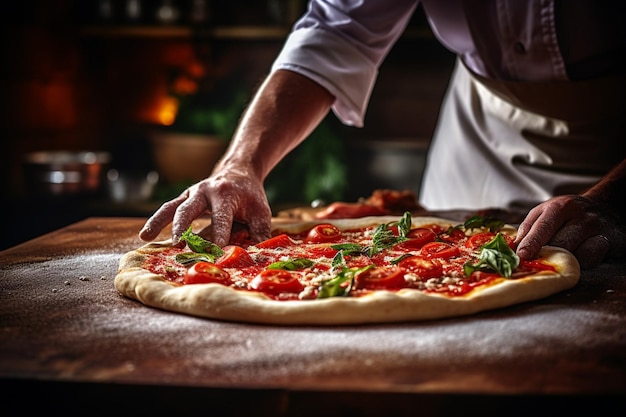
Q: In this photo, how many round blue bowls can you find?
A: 0